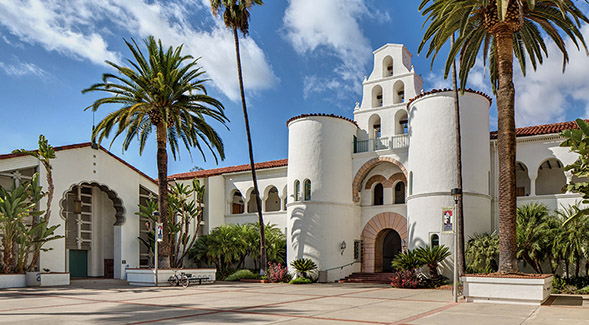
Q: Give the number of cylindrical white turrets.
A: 2